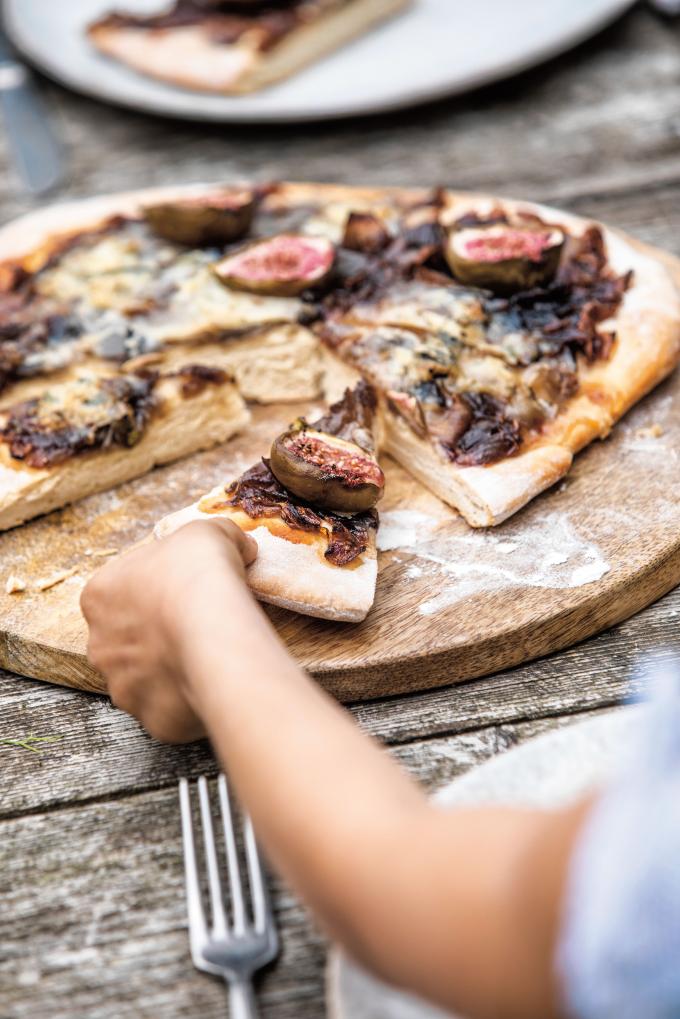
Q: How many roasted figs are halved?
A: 4